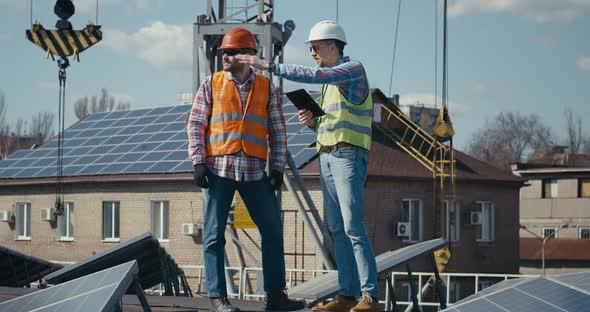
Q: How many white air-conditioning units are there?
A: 5